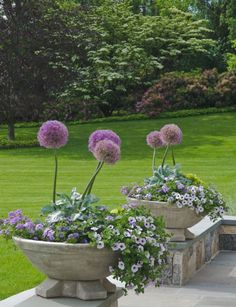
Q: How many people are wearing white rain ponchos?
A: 0